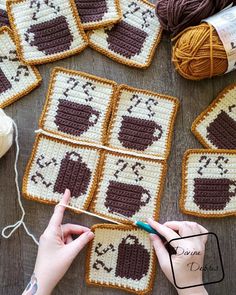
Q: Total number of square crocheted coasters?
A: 11